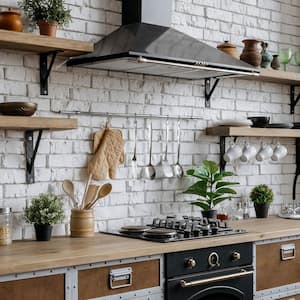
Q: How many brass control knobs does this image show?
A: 2